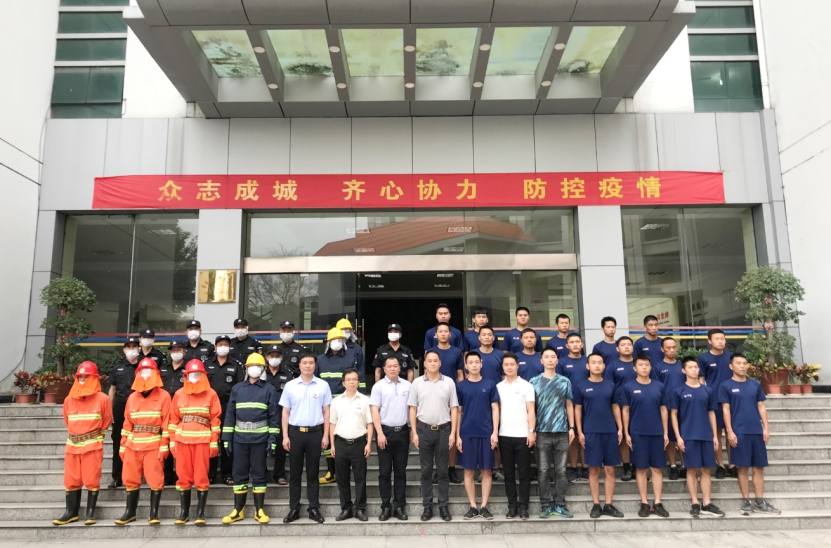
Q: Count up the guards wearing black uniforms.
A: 9